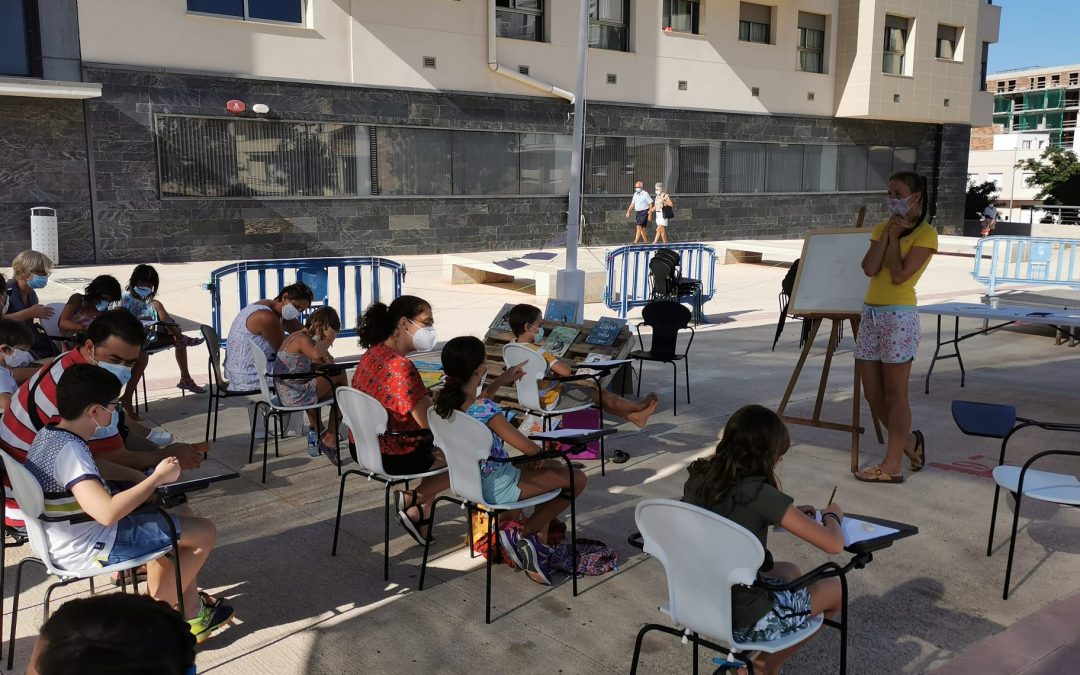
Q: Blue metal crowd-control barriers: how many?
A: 3